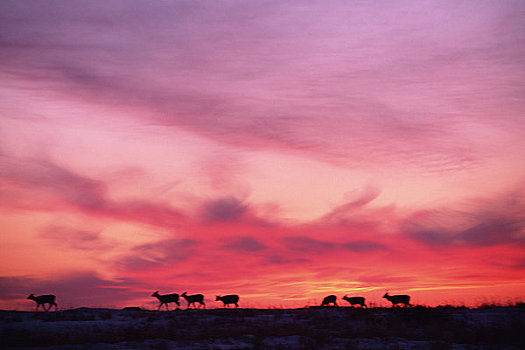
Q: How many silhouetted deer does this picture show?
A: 7